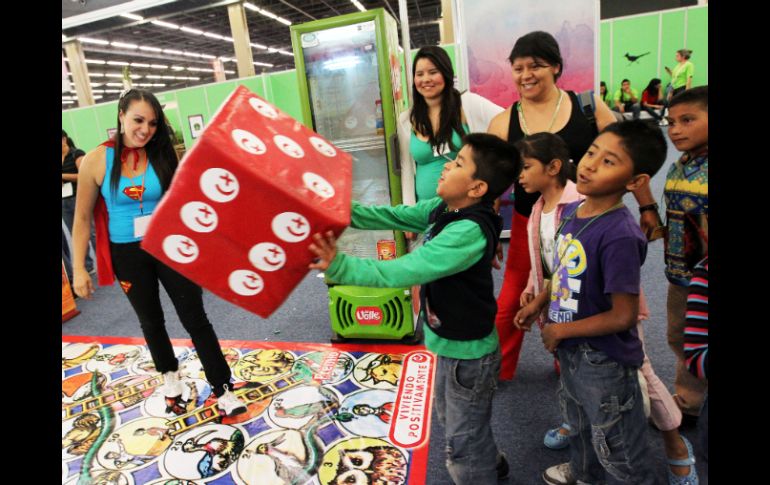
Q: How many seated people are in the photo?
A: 3